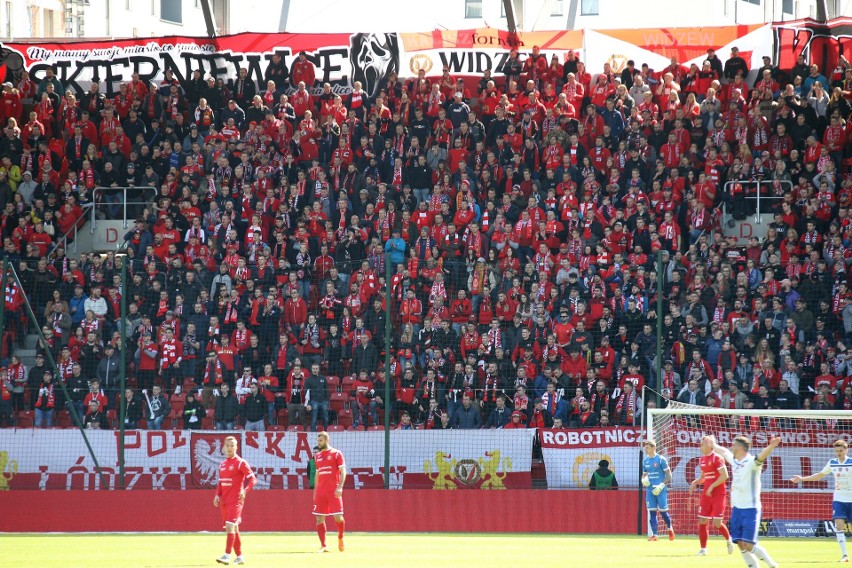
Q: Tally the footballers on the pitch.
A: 6